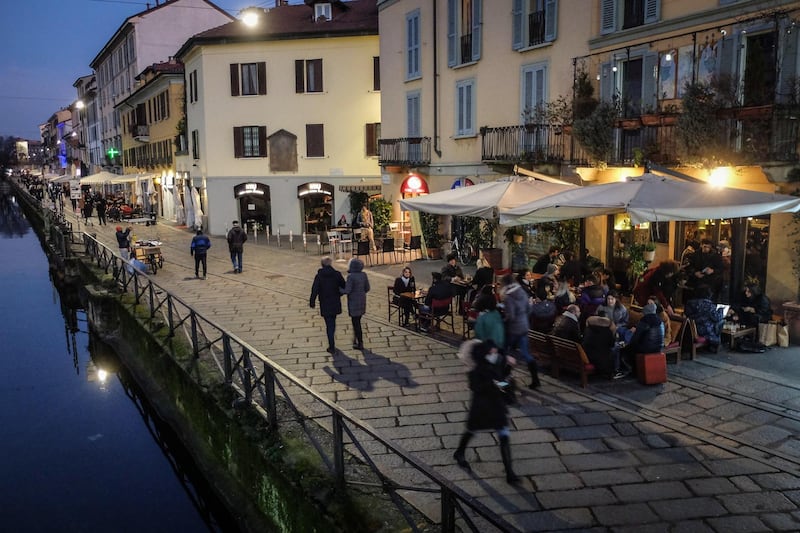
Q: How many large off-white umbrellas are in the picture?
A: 2